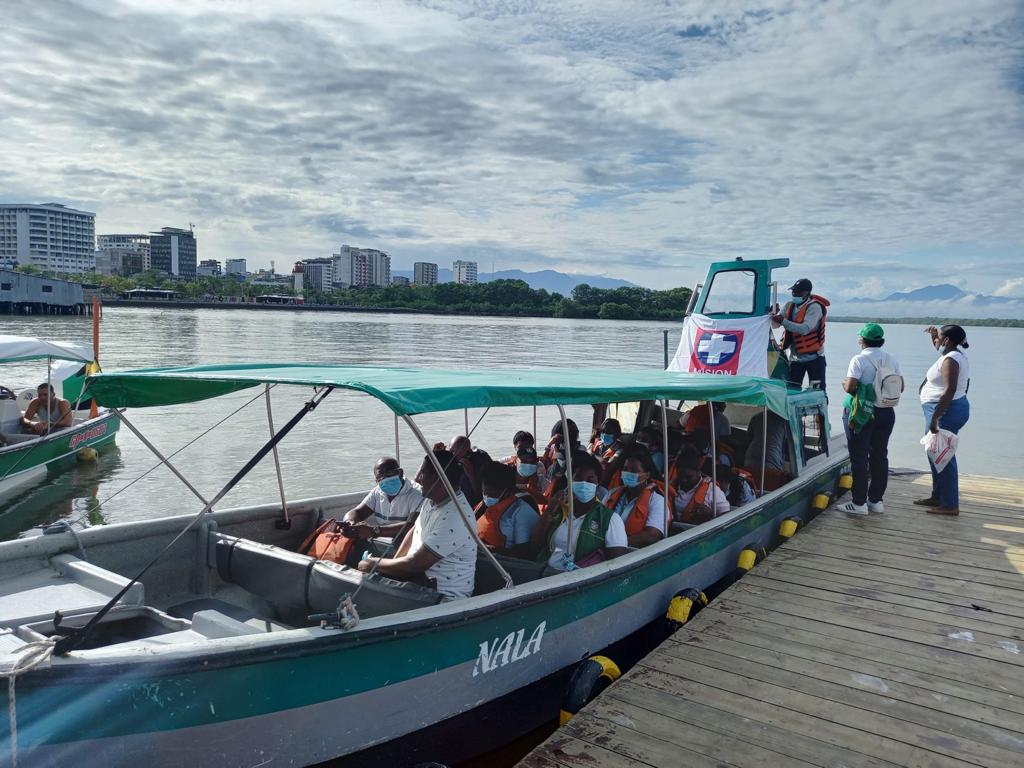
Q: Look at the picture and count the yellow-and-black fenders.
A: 6